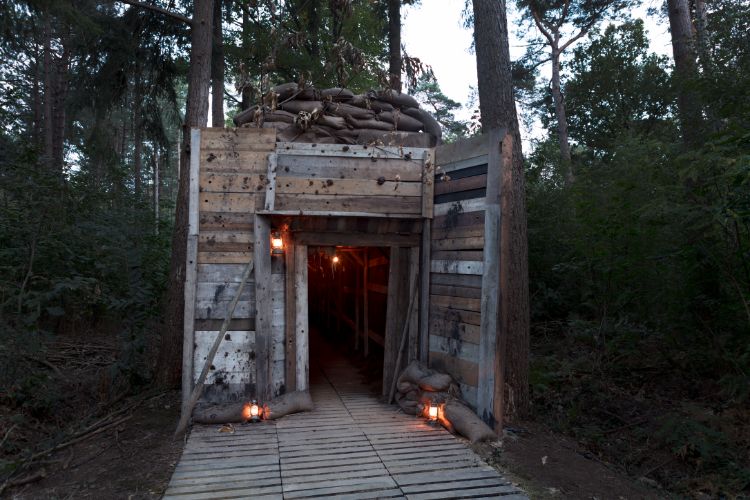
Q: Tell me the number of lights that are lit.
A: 4